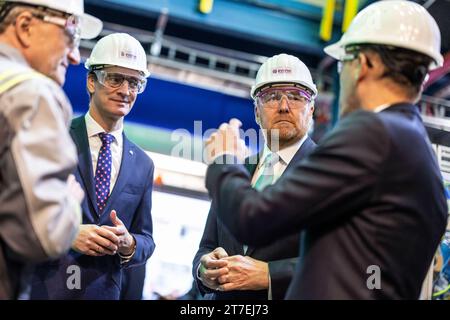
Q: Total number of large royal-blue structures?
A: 1